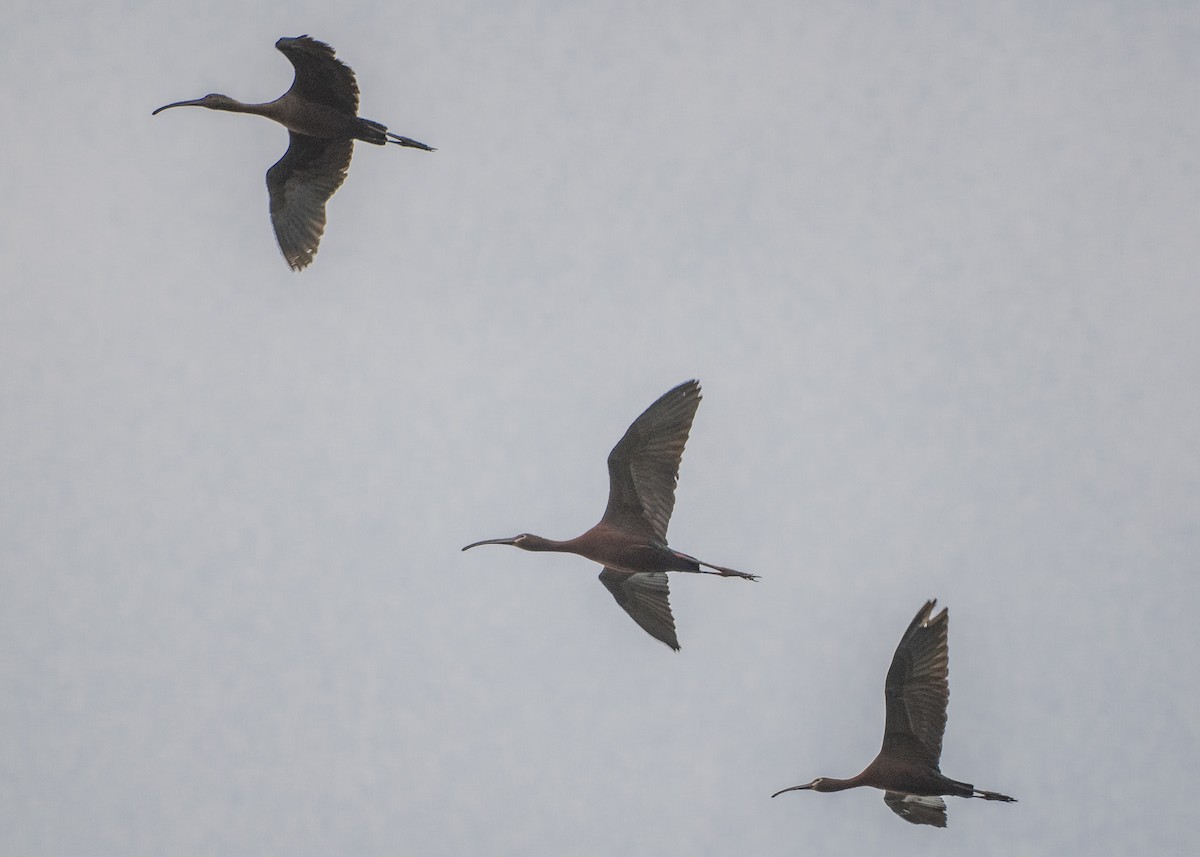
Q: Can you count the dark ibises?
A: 3